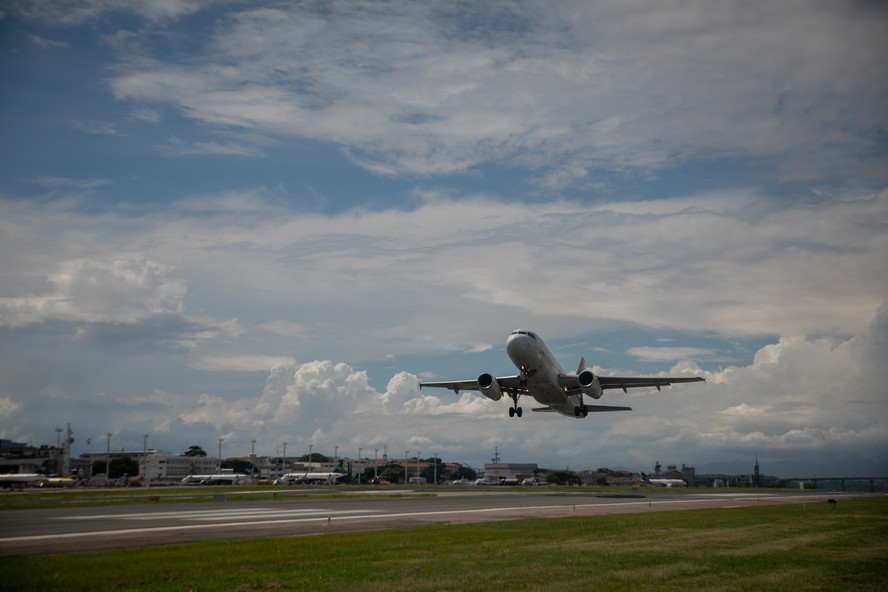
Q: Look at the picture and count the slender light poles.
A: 13